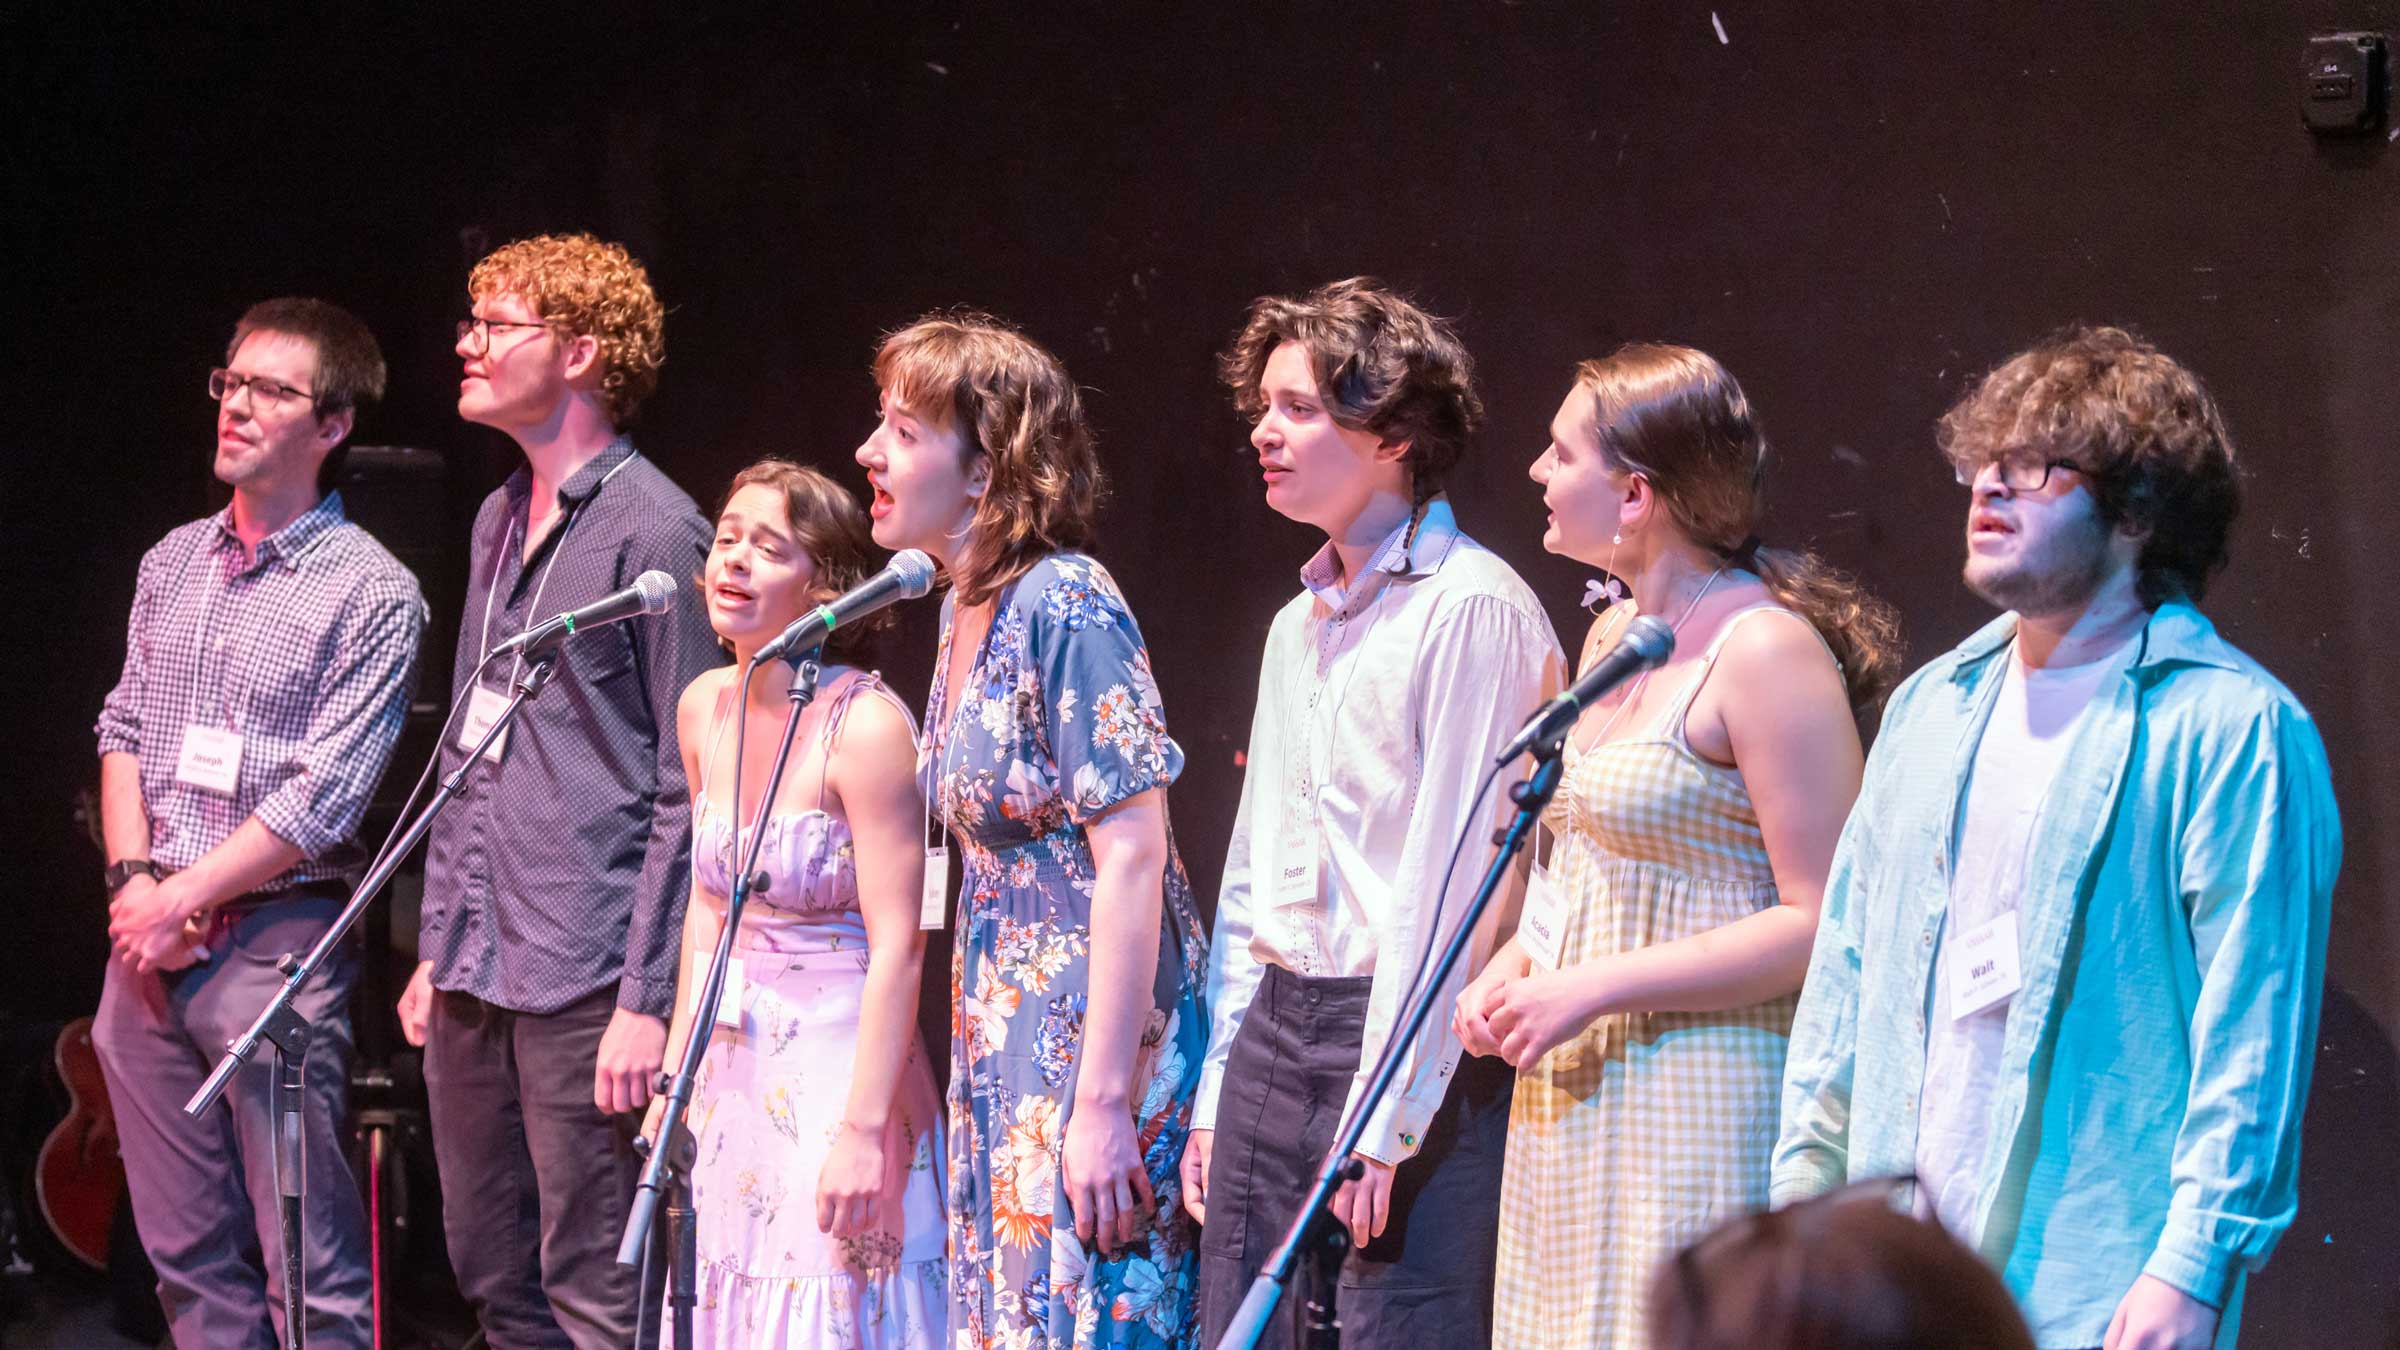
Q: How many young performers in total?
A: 7